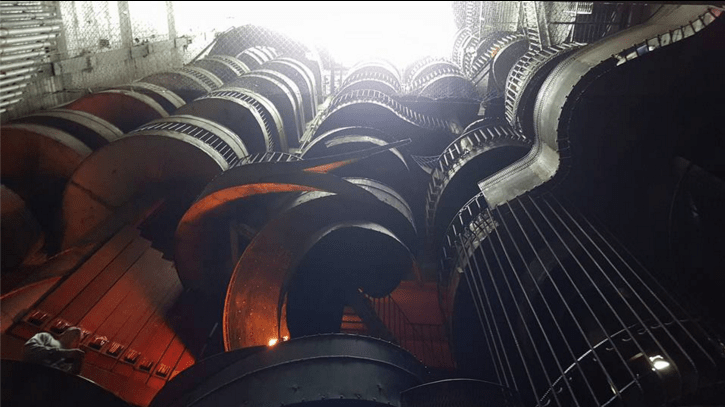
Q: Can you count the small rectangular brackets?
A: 8